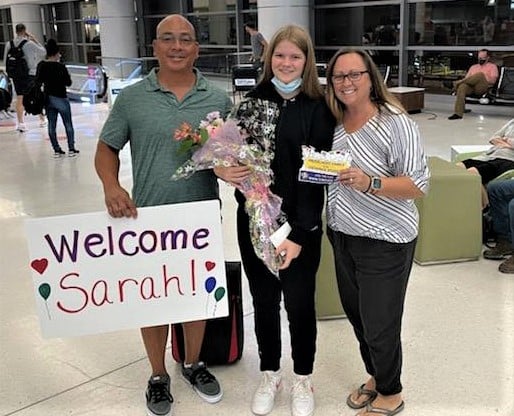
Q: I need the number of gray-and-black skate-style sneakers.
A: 2